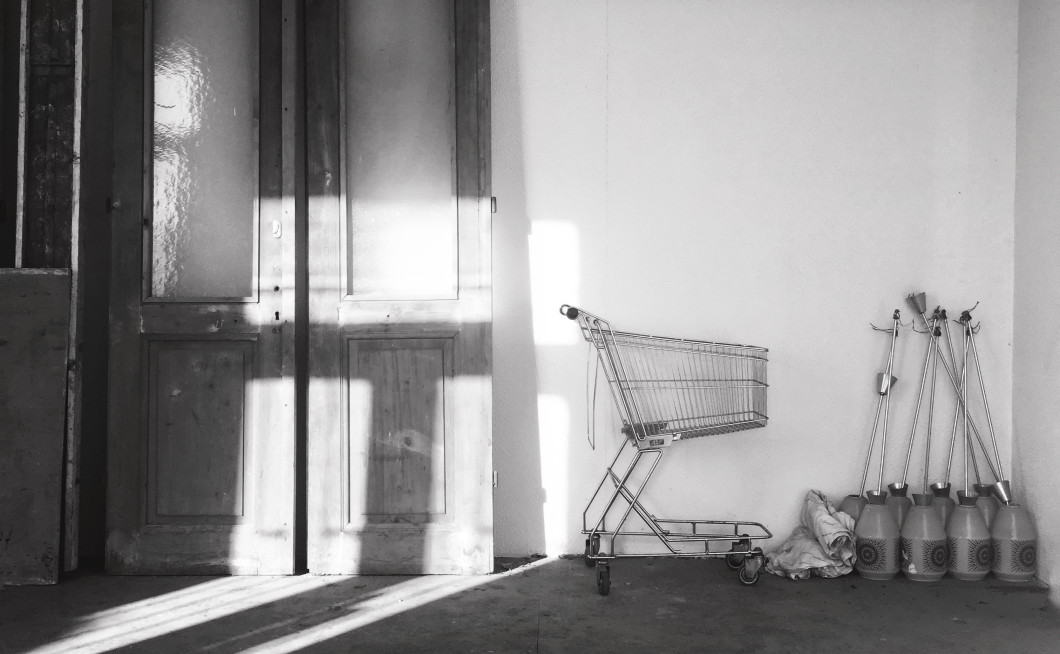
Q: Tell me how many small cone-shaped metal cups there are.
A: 9